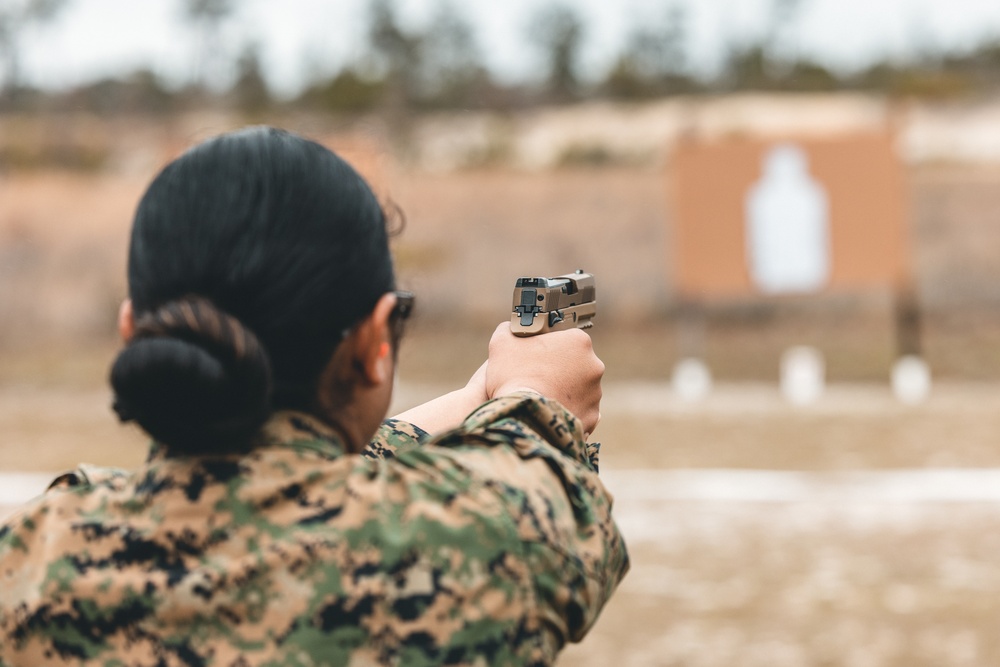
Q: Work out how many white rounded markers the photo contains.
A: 3